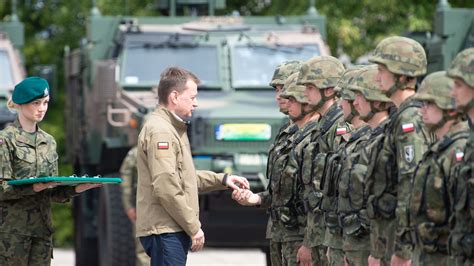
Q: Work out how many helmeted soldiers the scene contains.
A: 8